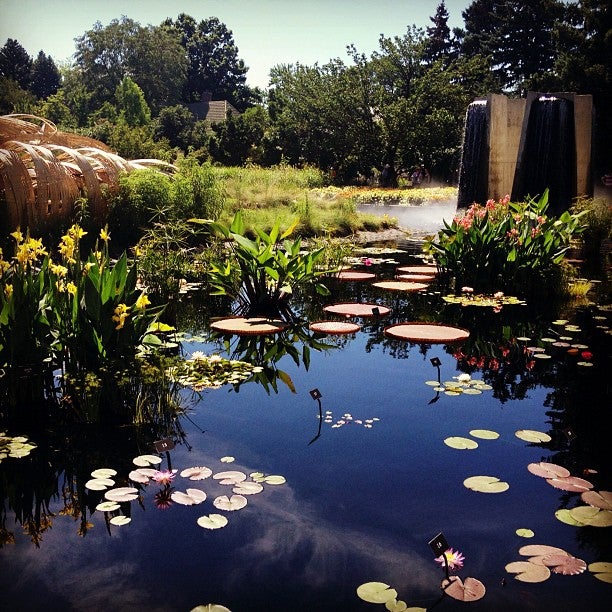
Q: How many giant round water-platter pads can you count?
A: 8